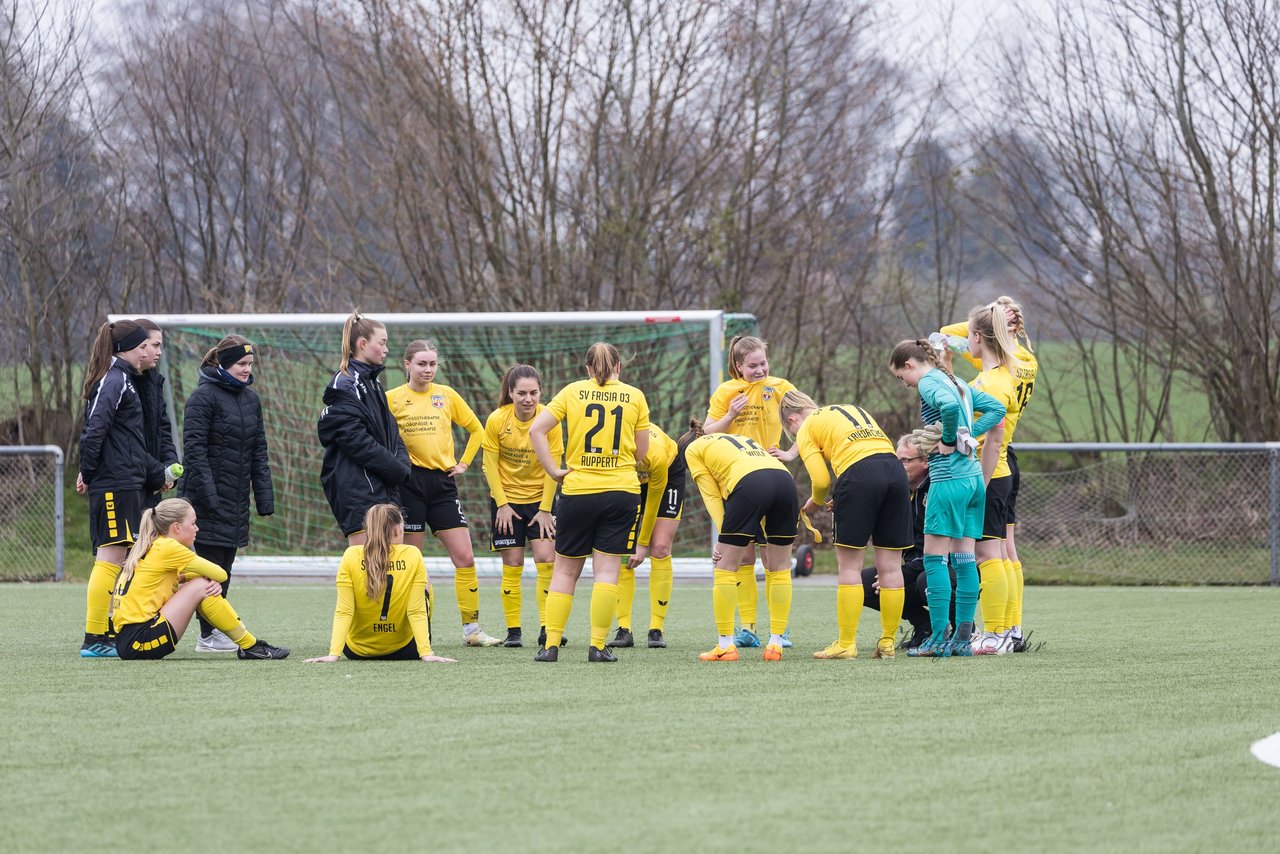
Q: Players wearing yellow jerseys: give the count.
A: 11